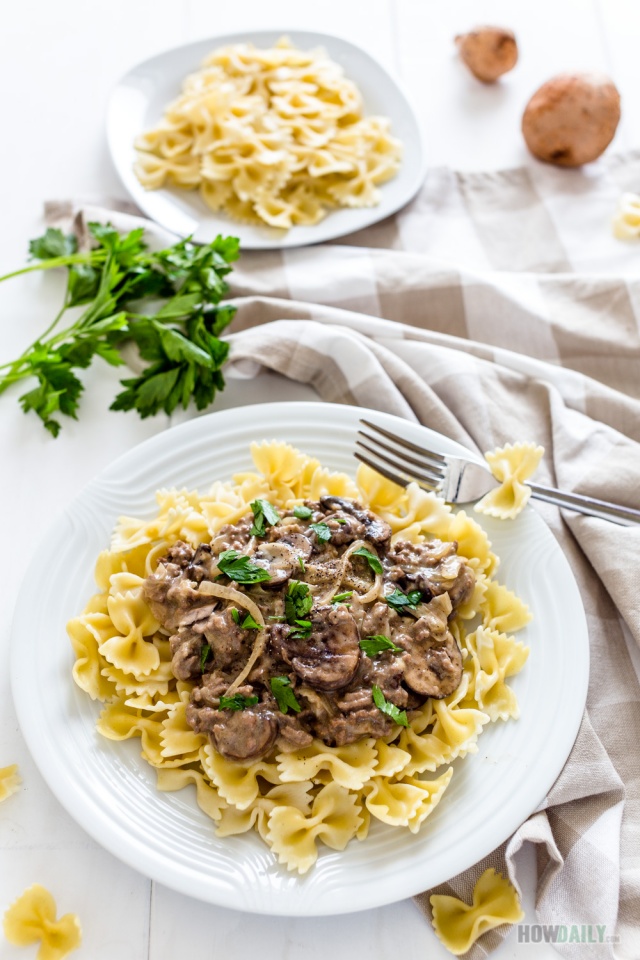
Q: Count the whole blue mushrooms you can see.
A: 0